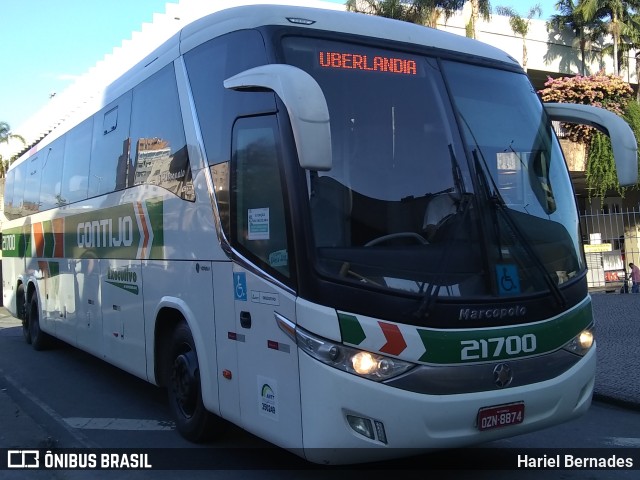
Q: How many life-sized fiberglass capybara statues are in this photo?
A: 0